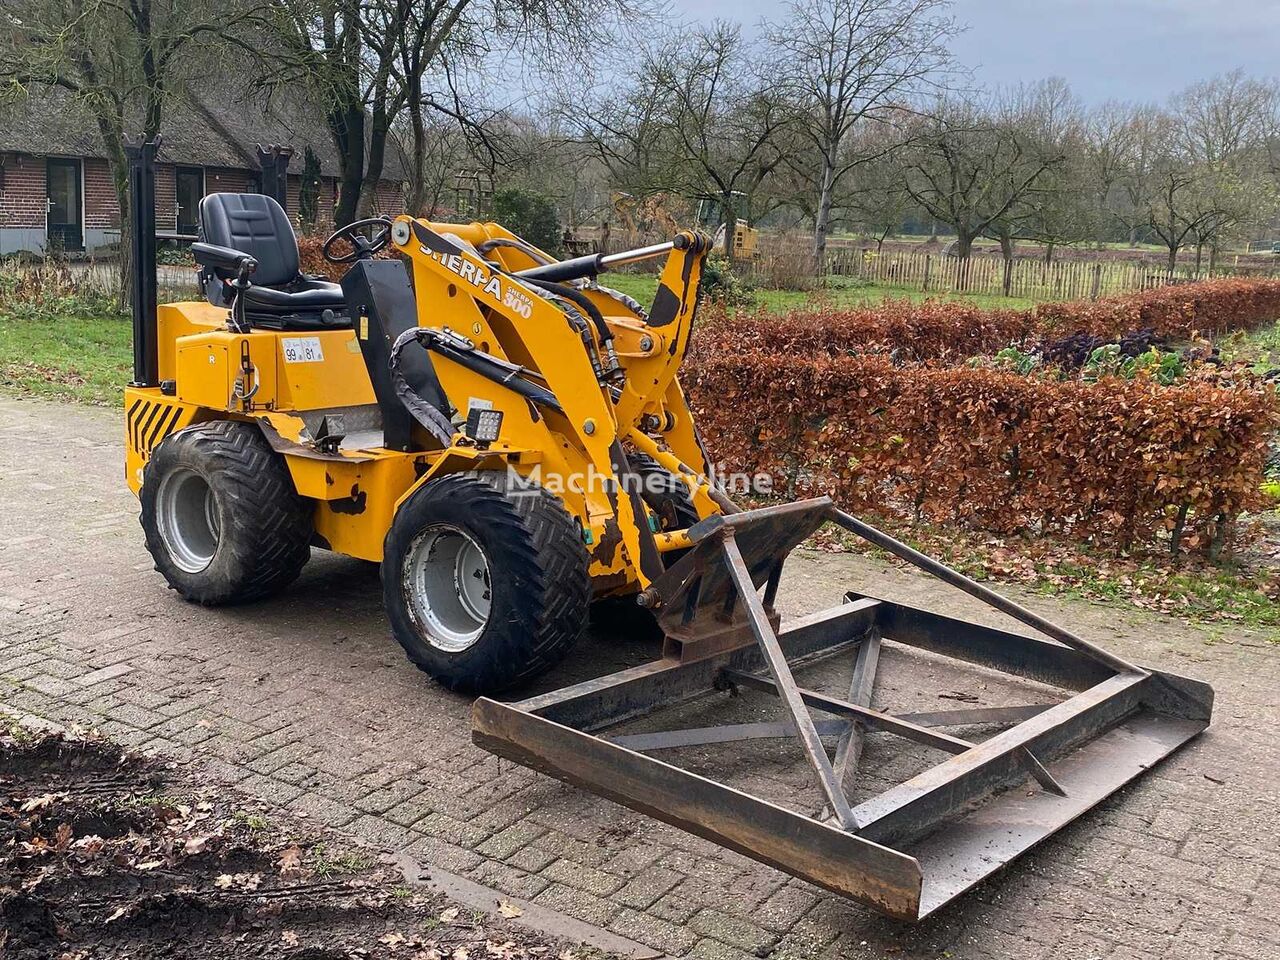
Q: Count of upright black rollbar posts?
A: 2